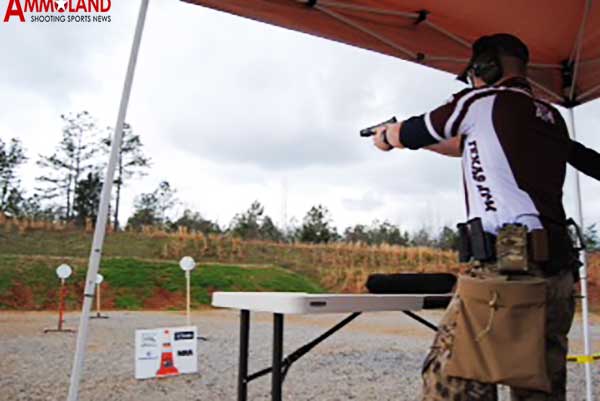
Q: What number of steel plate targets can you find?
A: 3